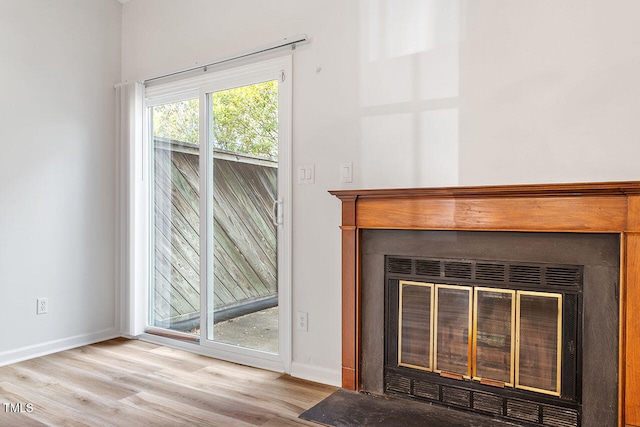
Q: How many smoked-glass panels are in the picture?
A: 4